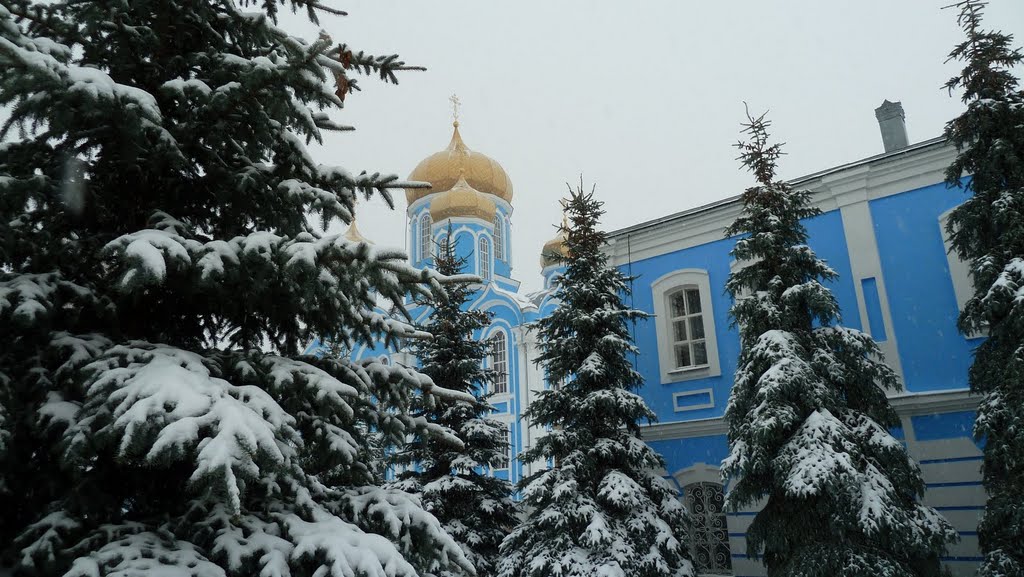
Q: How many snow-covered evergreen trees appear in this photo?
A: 5